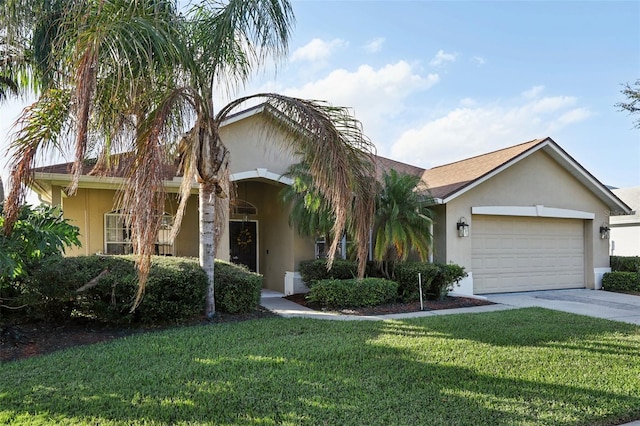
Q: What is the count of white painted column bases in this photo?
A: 3